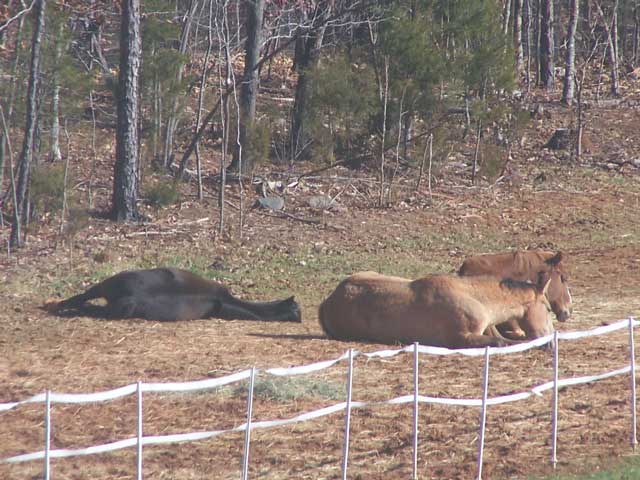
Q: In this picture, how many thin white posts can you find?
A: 8